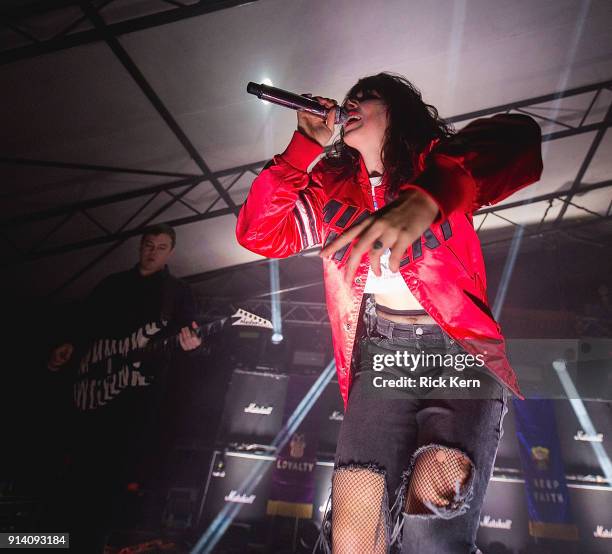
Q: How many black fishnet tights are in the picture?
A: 1